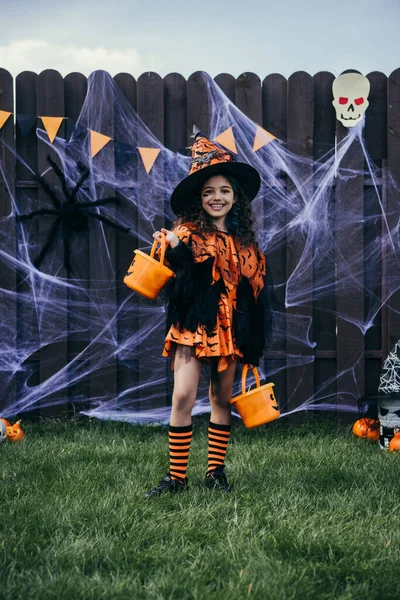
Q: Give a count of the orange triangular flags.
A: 6